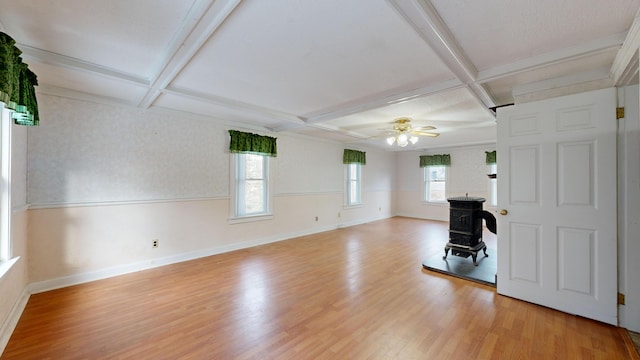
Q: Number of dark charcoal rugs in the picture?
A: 1